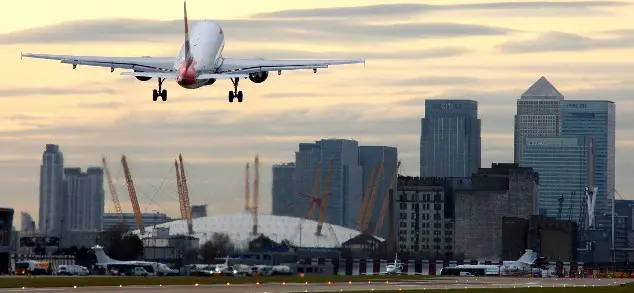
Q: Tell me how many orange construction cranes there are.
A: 11